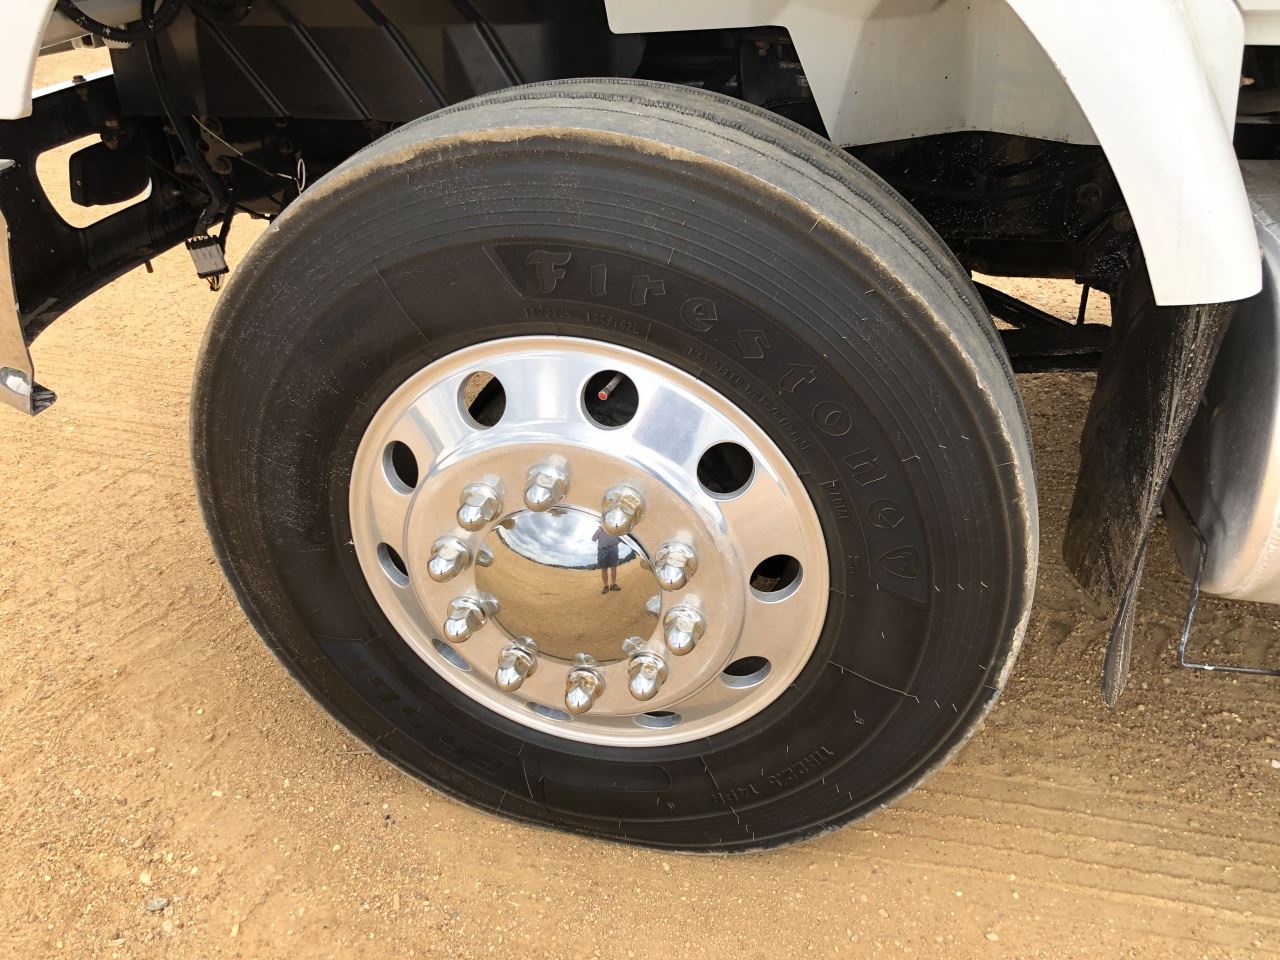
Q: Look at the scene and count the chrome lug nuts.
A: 10